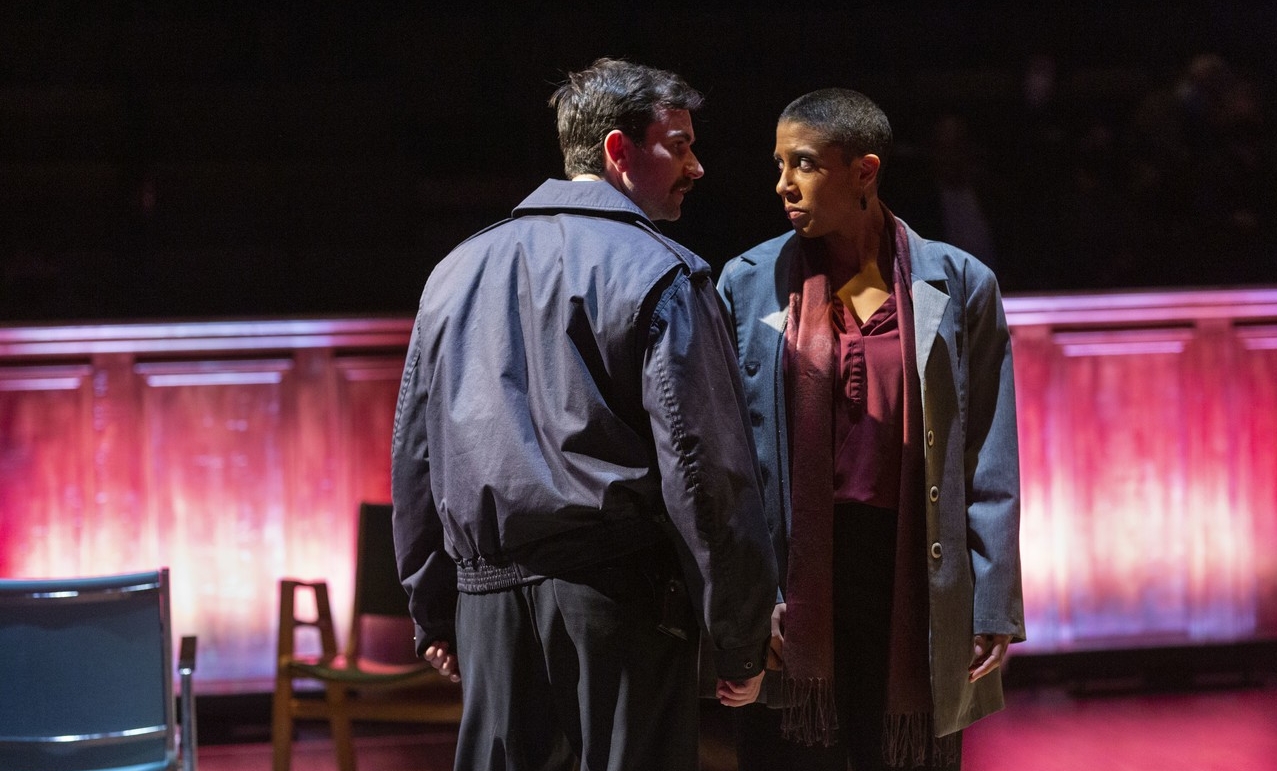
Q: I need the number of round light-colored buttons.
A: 3